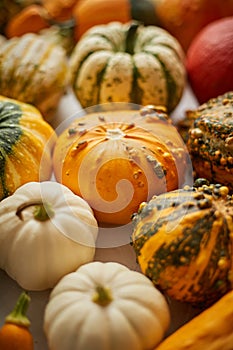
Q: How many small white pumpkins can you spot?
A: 2